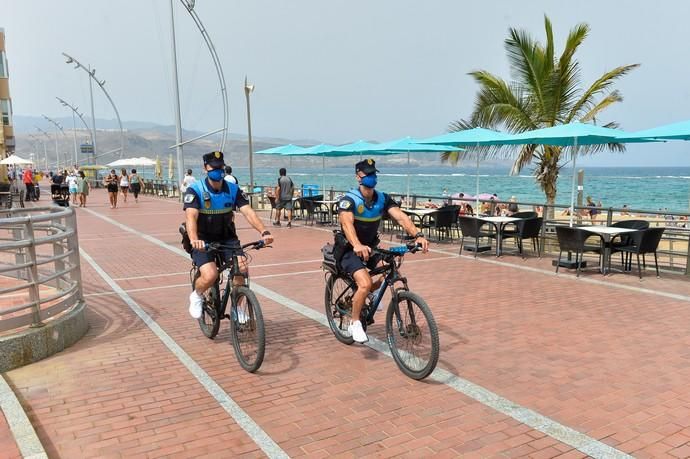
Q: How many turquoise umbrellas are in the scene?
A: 7